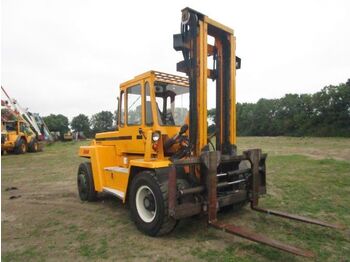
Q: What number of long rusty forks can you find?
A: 2